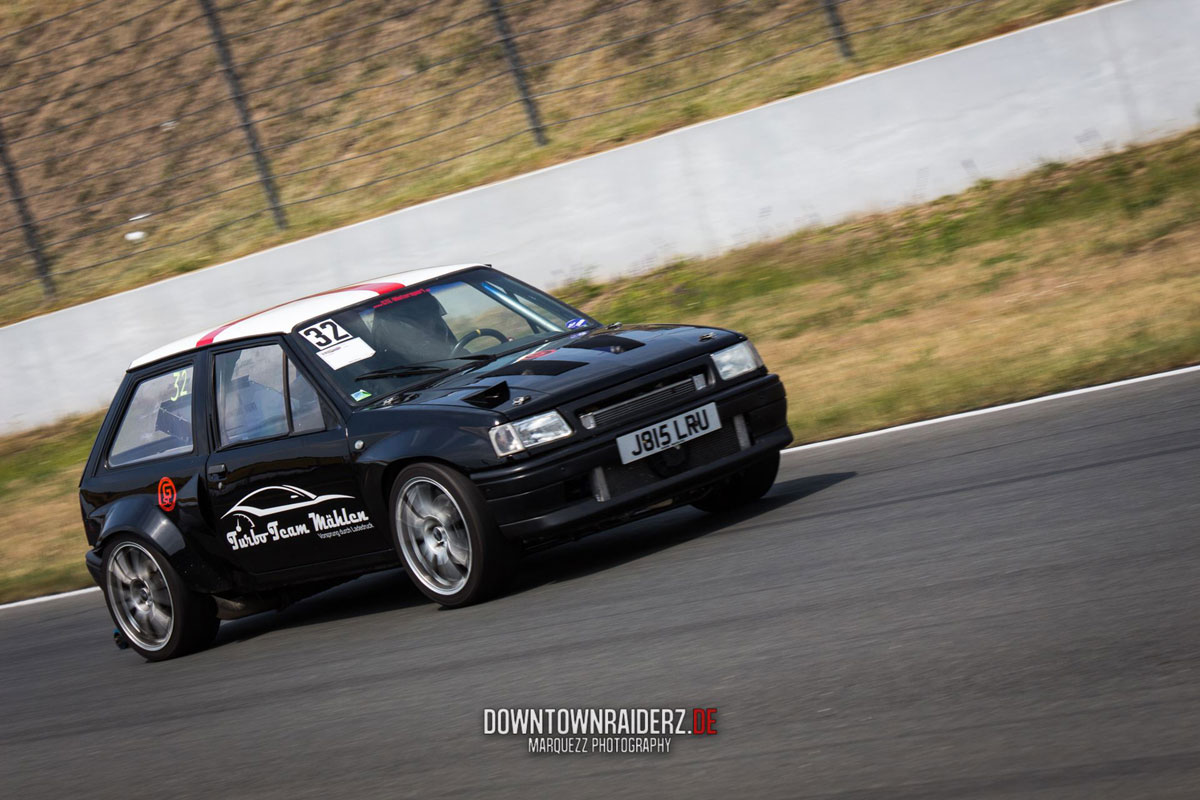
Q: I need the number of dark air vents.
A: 3